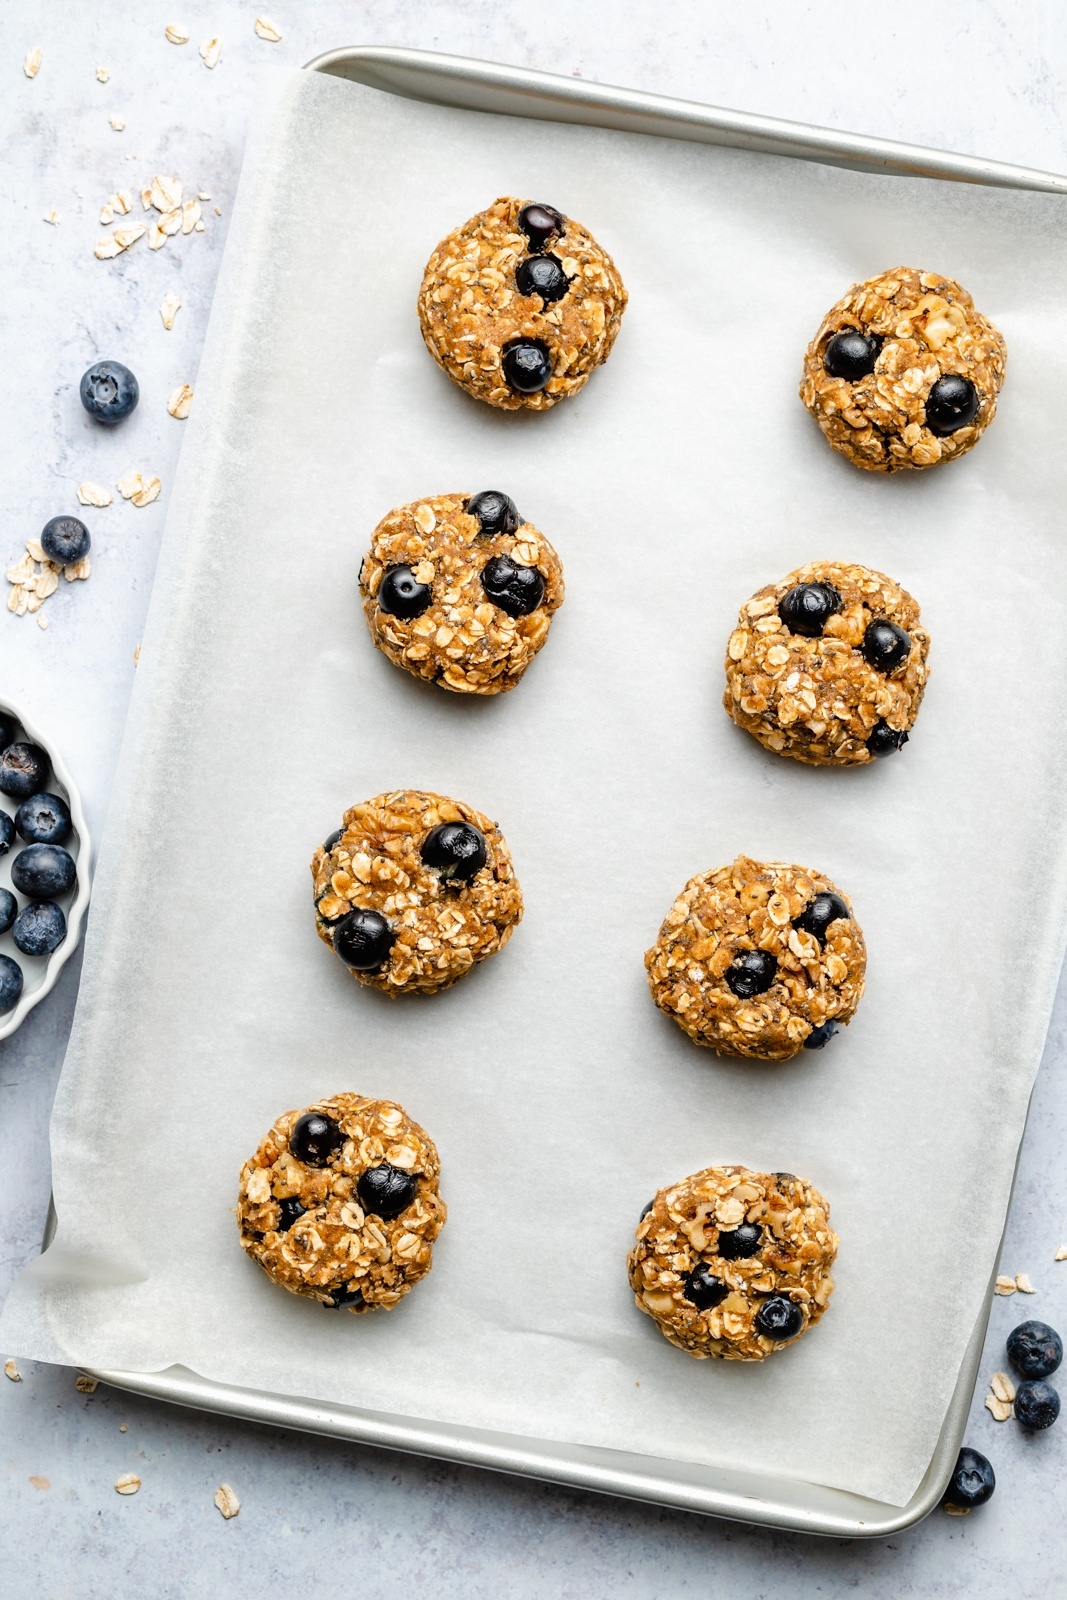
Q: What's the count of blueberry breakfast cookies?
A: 8